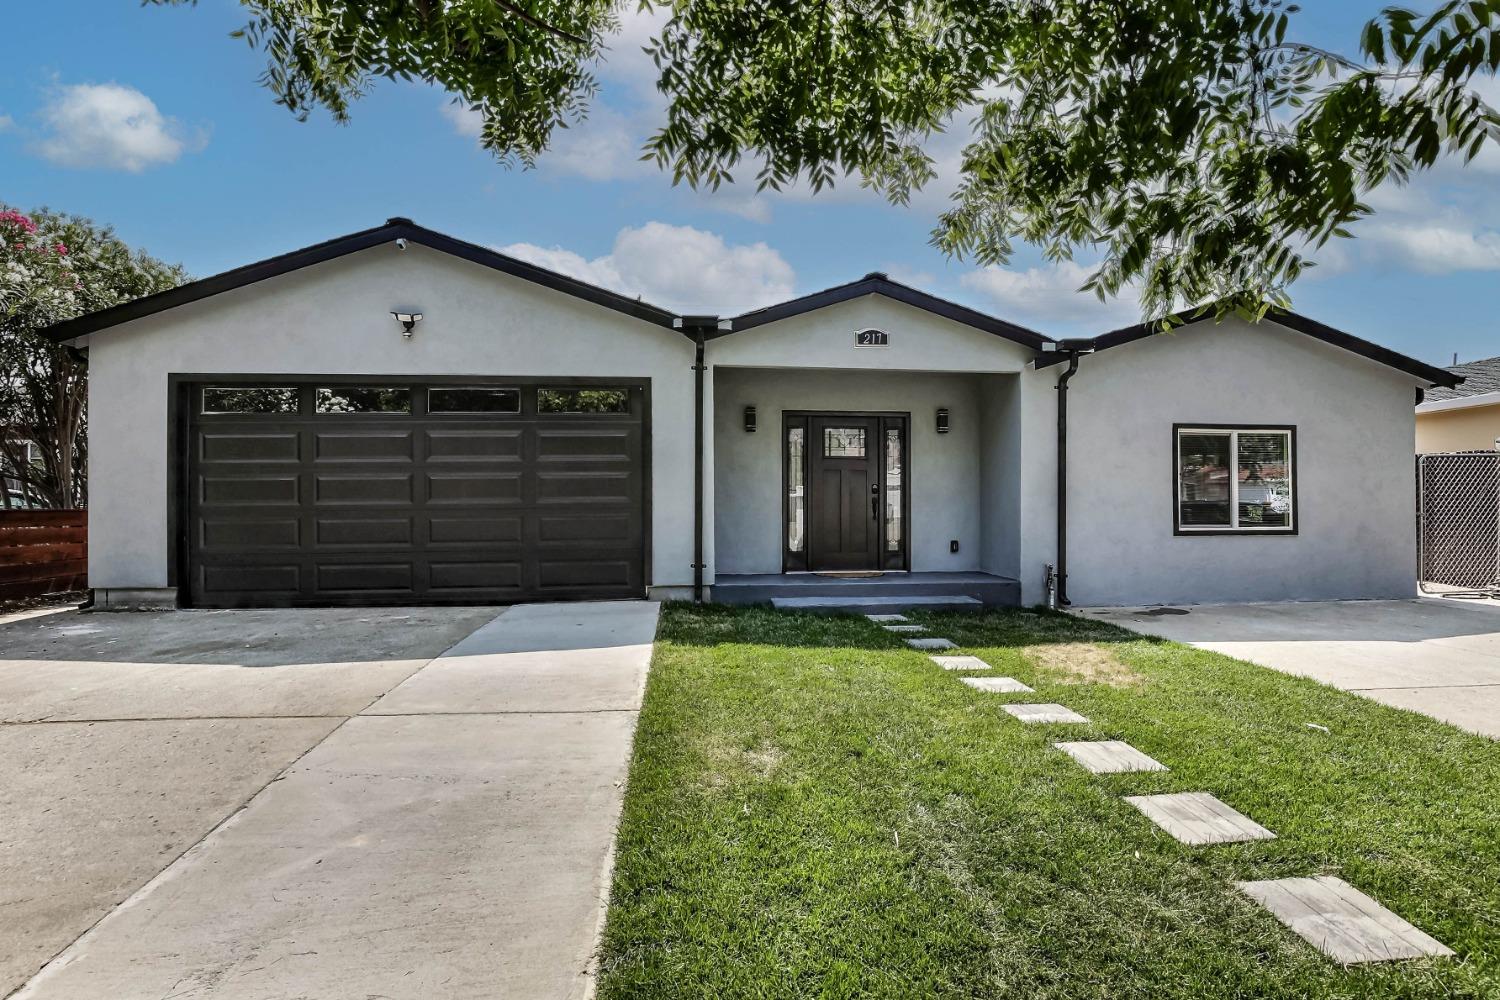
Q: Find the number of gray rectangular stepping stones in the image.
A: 9